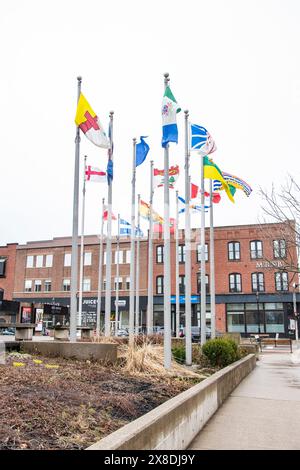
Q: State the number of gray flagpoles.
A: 13